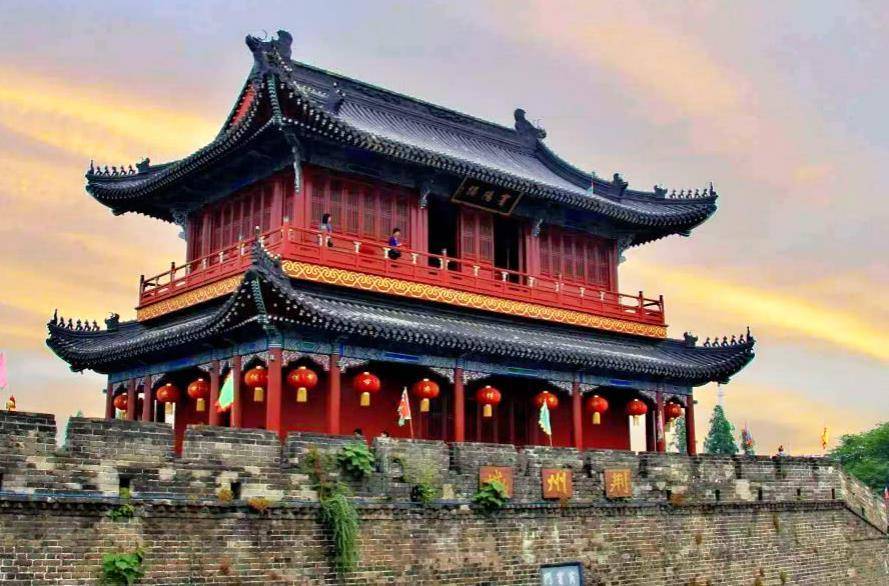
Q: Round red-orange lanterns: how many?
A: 12